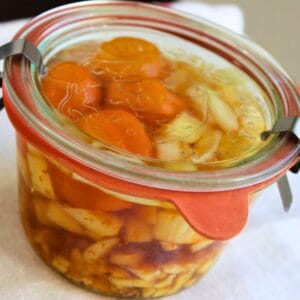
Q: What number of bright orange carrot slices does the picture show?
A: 4